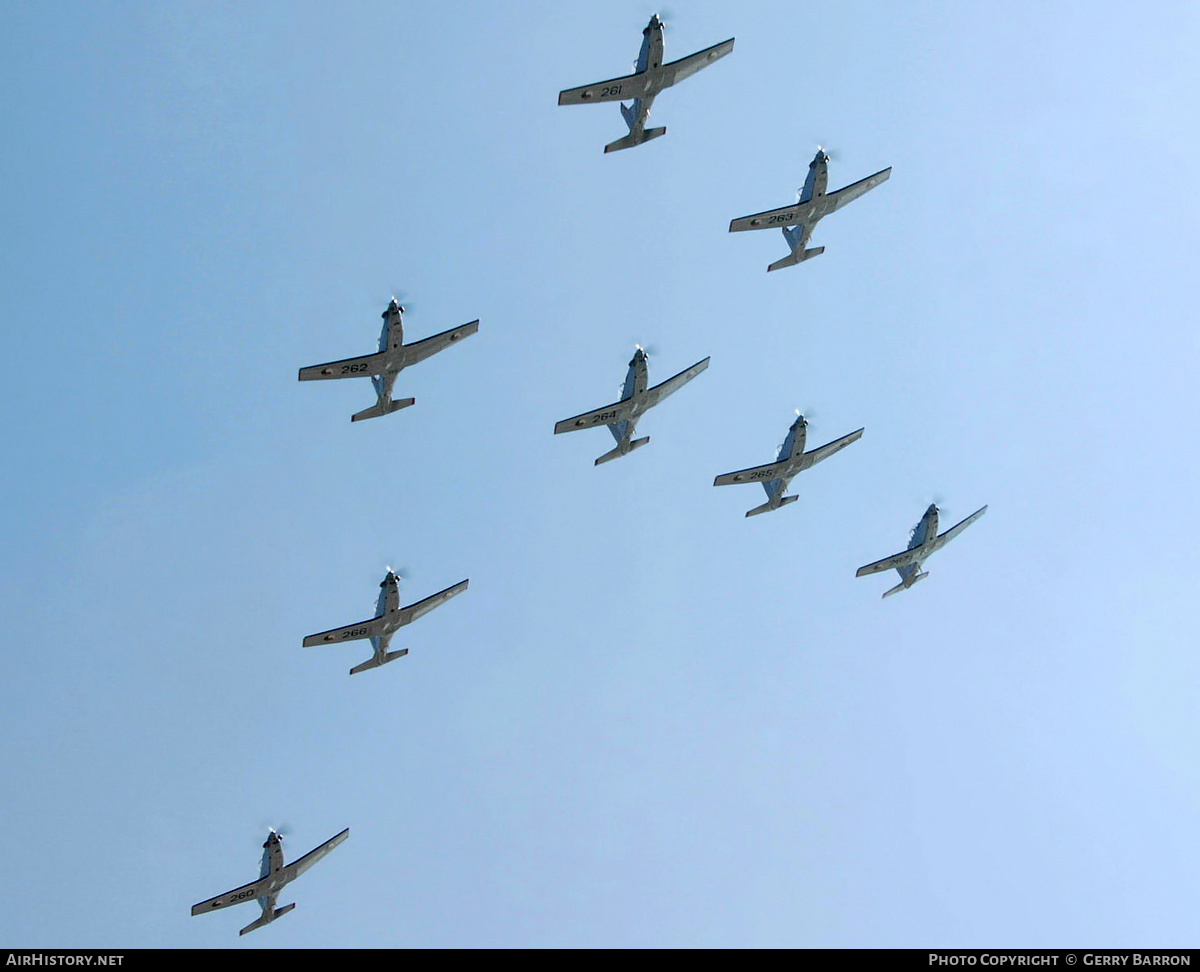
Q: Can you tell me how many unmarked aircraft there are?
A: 0